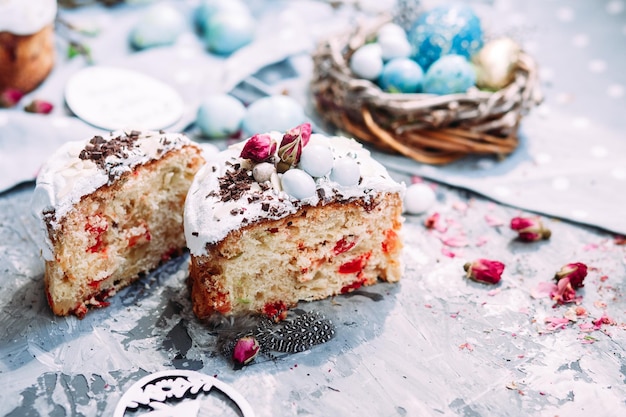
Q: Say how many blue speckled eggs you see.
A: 2